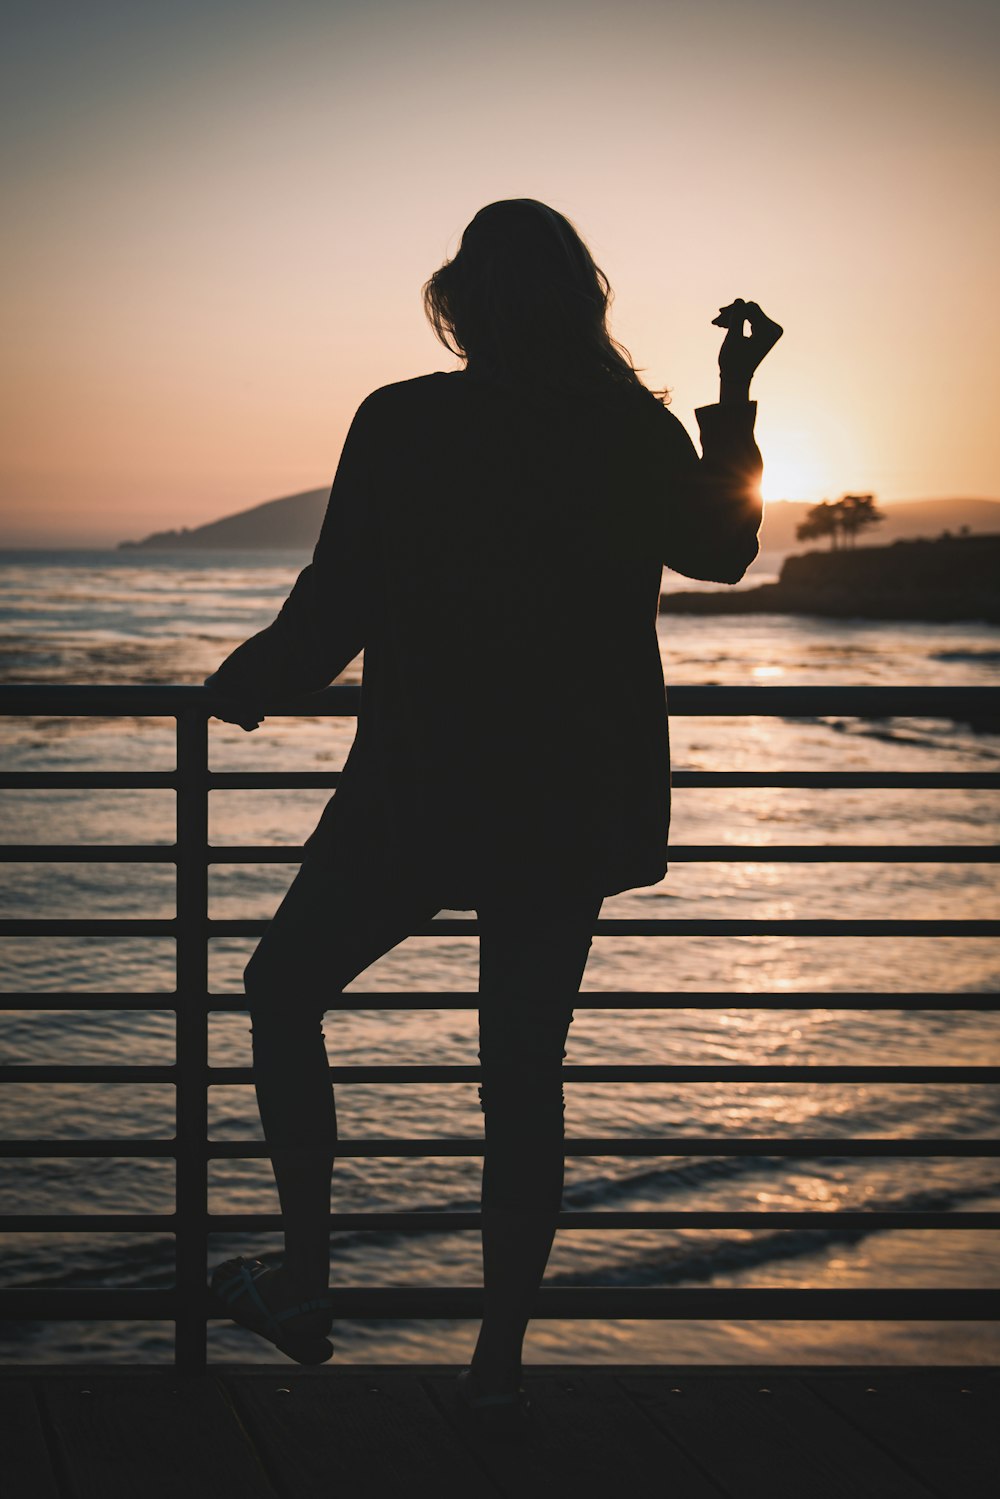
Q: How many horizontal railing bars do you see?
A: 9